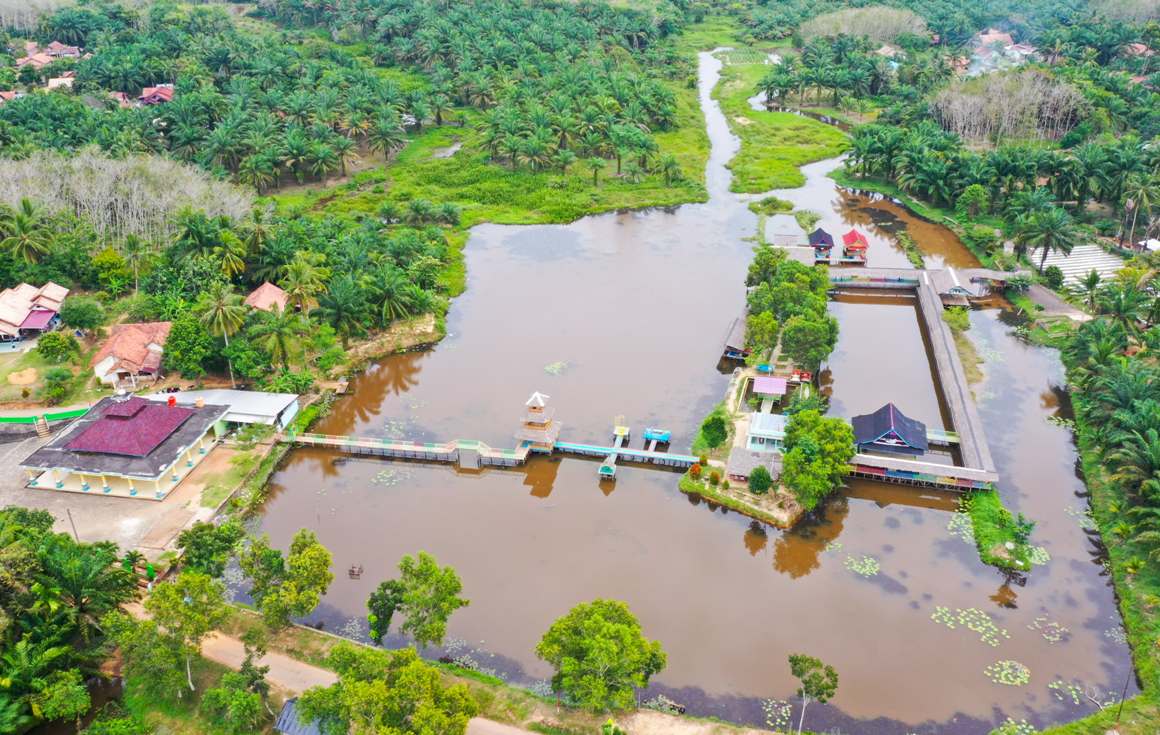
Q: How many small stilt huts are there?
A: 2